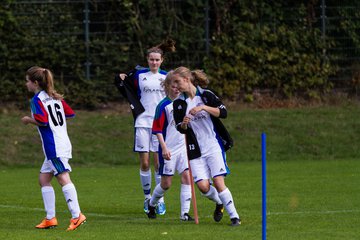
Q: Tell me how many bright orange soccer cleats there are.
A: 2